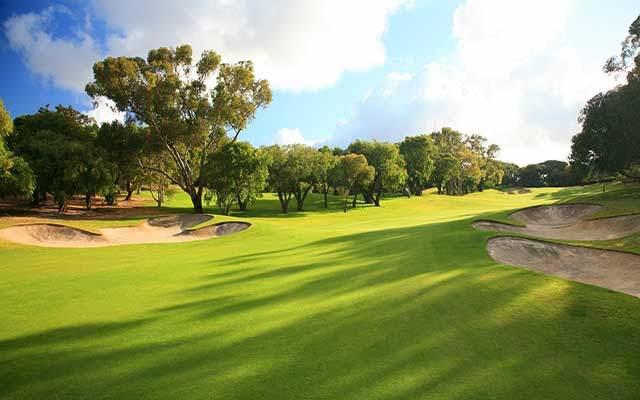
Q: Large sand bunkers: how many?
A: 3